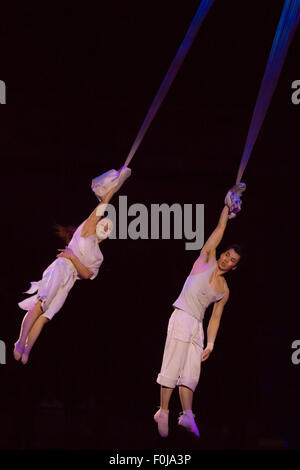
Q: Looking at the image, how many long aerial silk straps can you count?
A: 2